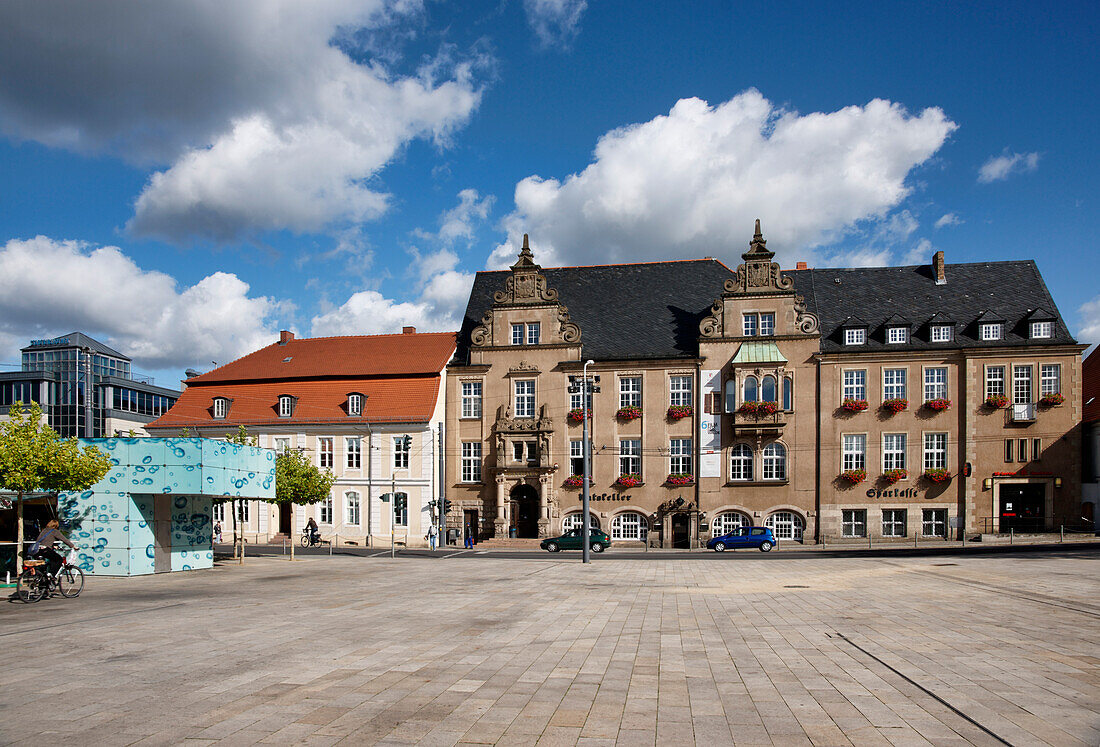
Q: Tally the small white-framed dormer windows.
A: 8